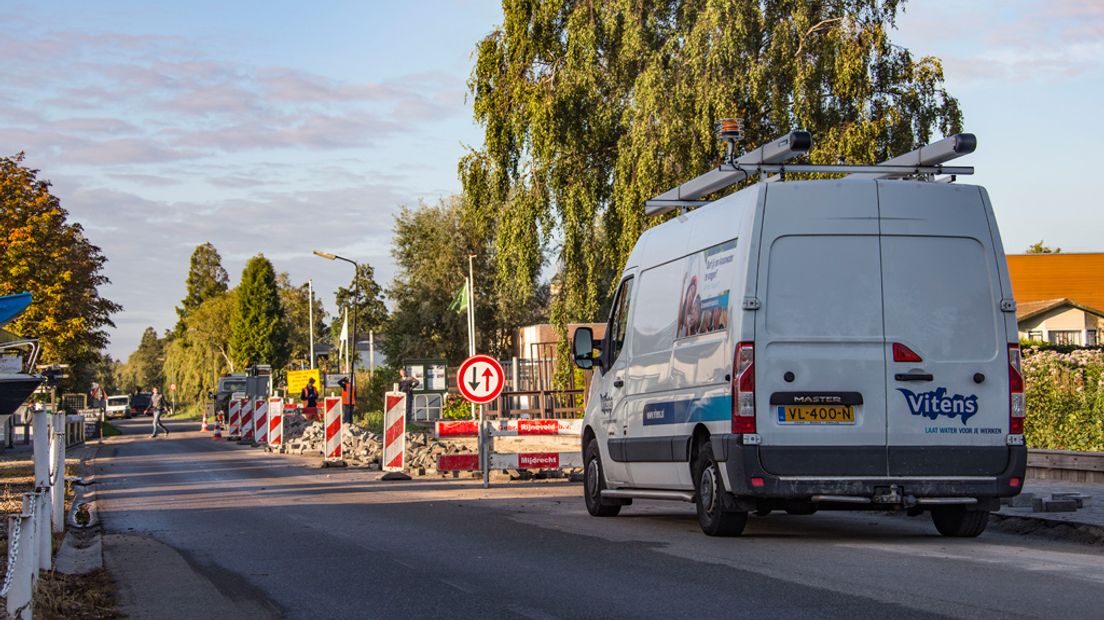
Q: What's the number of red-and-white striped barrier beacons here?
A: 6